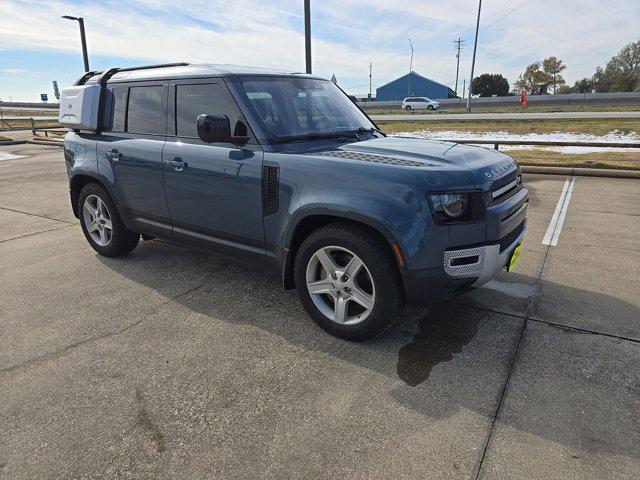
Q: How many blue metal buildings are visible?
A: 1